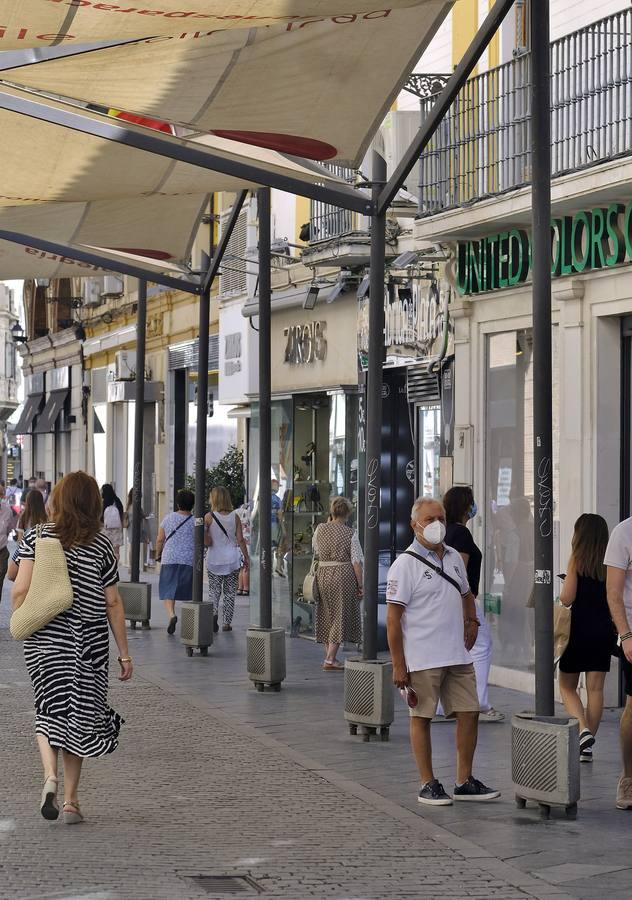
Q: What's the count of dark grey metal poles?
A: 5